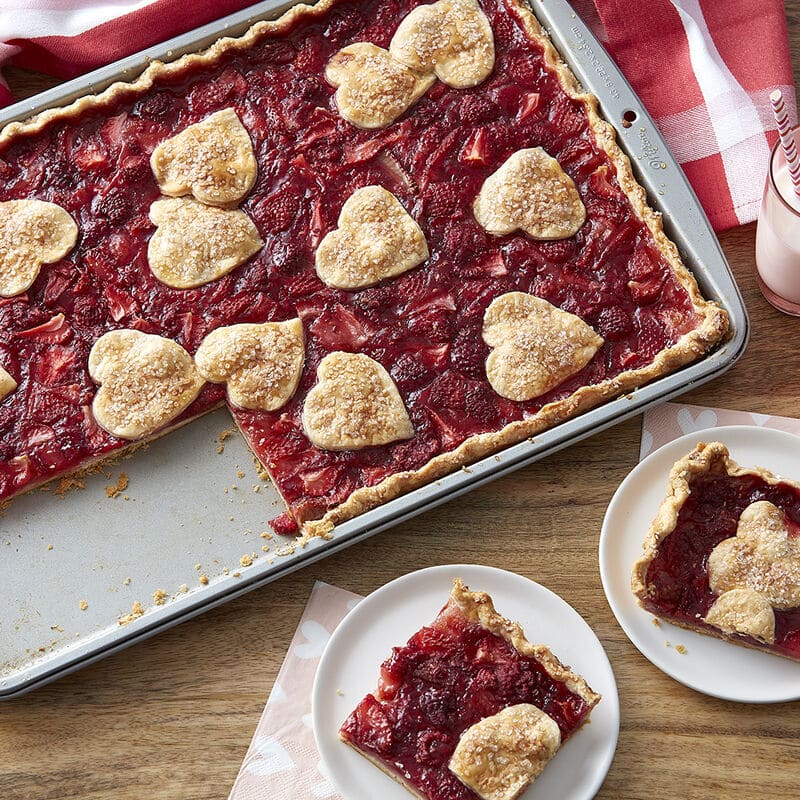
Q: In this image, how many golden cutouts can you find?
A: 15